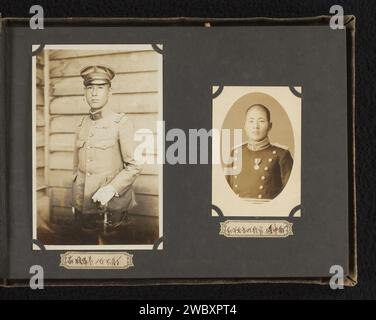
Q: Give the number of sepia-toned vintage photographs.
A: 2